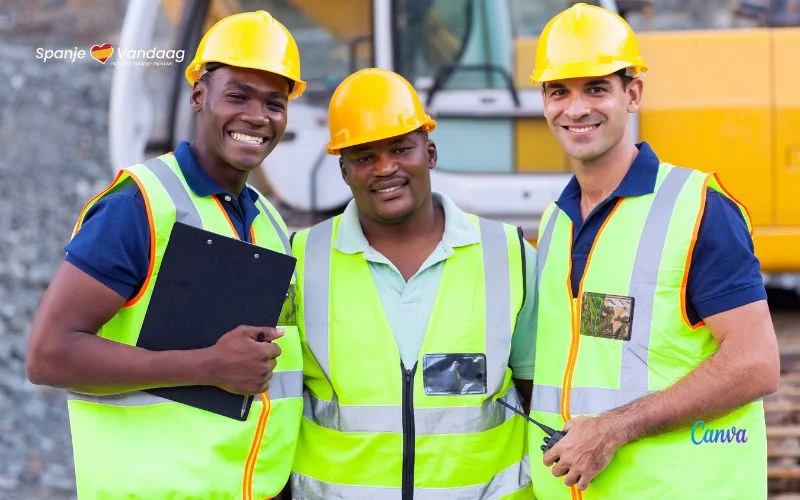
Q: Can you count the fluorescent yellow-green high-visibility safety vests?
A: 3